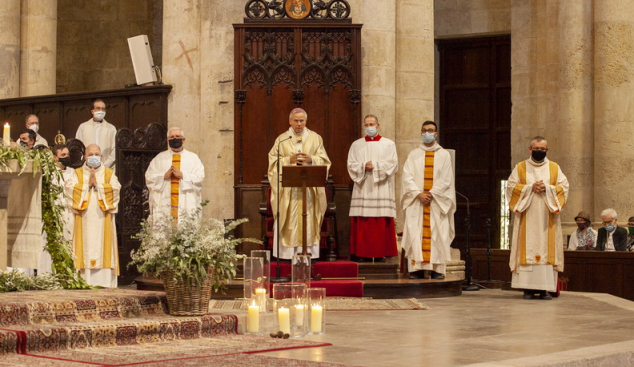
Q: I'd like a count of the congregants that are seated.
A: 3